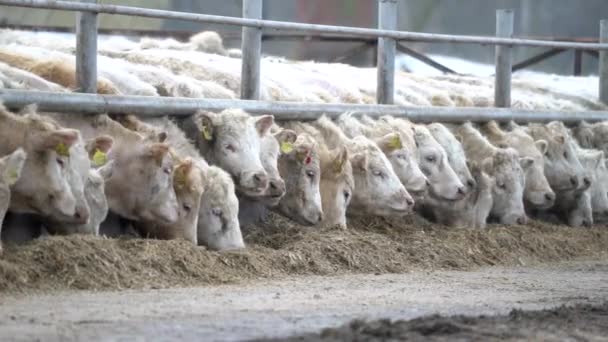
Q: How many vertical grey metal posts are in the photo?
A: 5